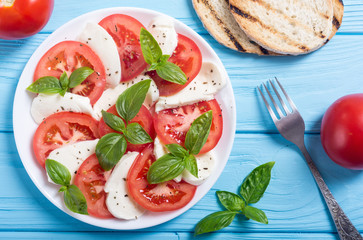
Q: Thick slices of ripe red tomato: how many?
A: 8